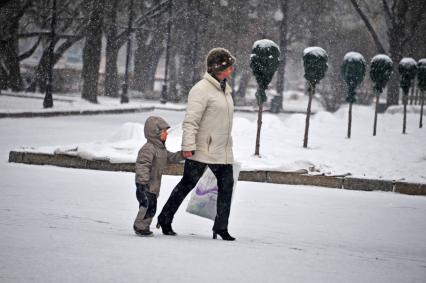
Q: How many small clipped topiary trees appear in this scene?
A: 6